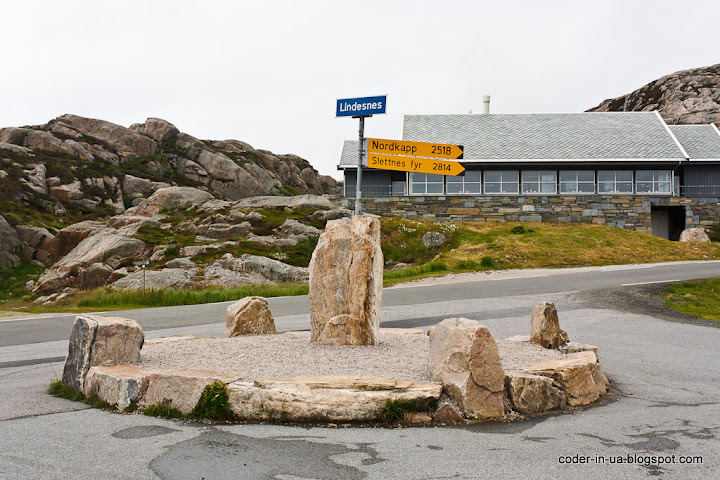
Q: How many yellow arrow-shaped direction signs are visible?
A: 2